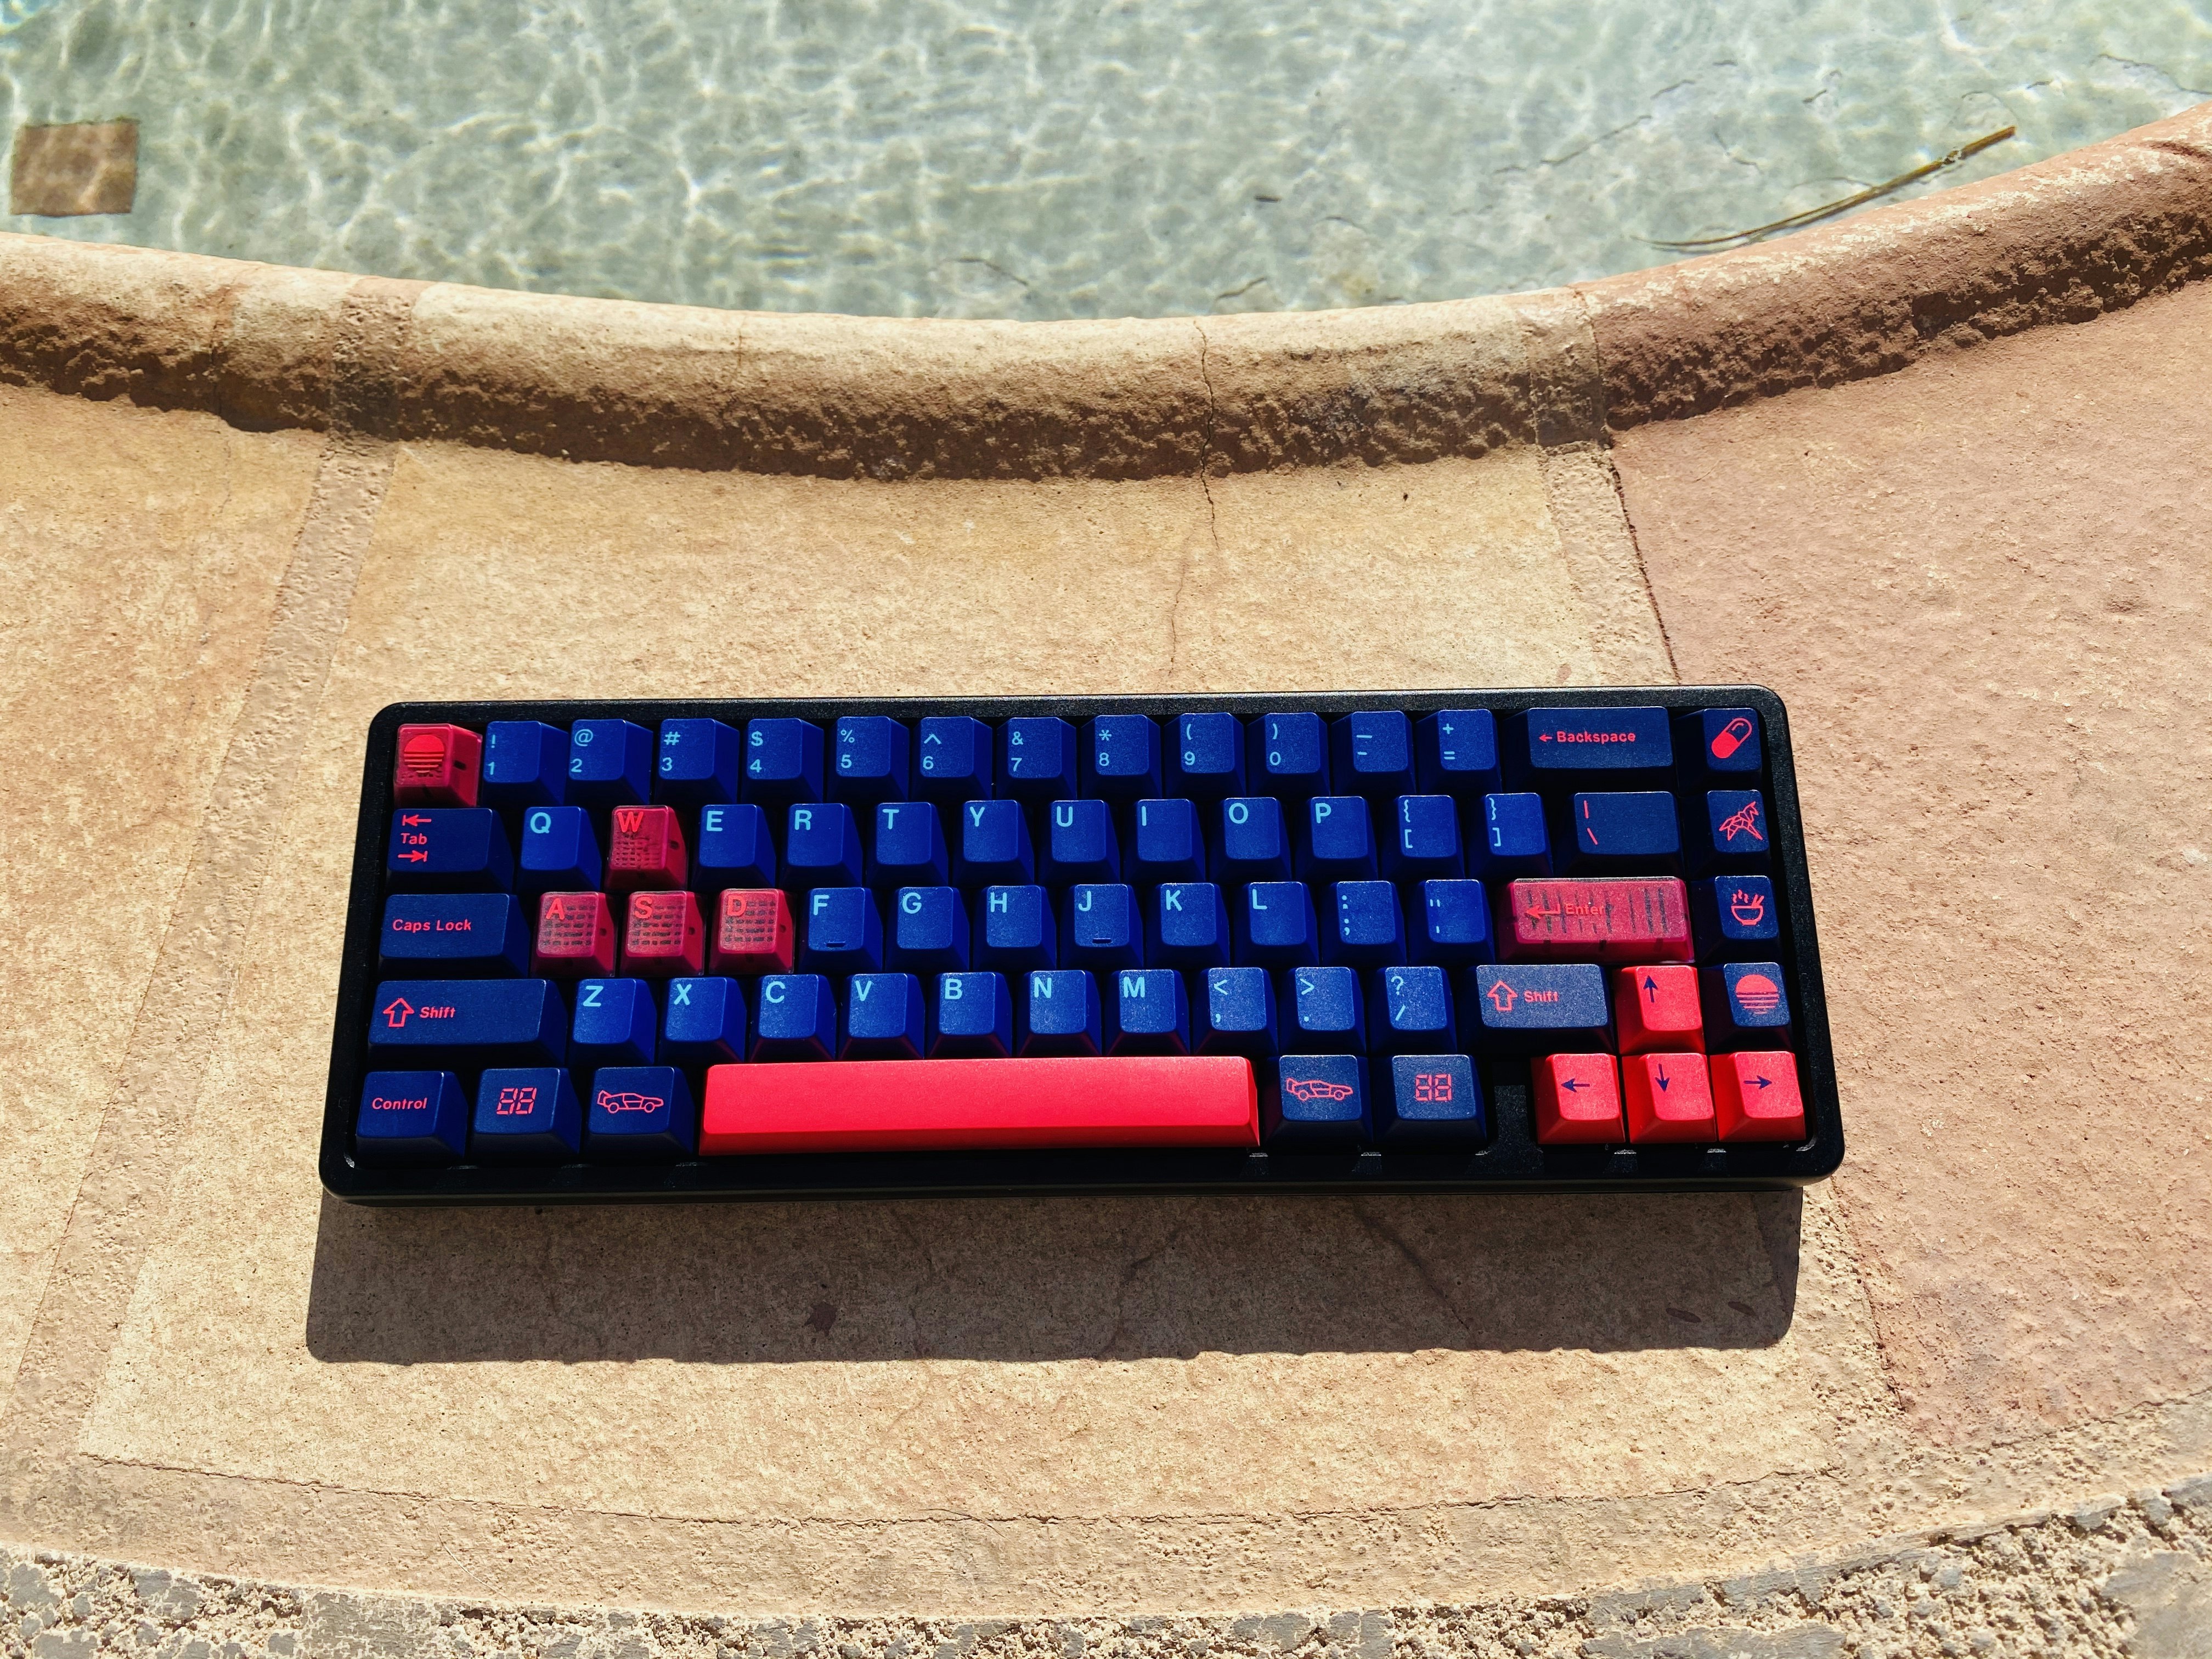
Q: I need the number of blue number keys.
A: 10